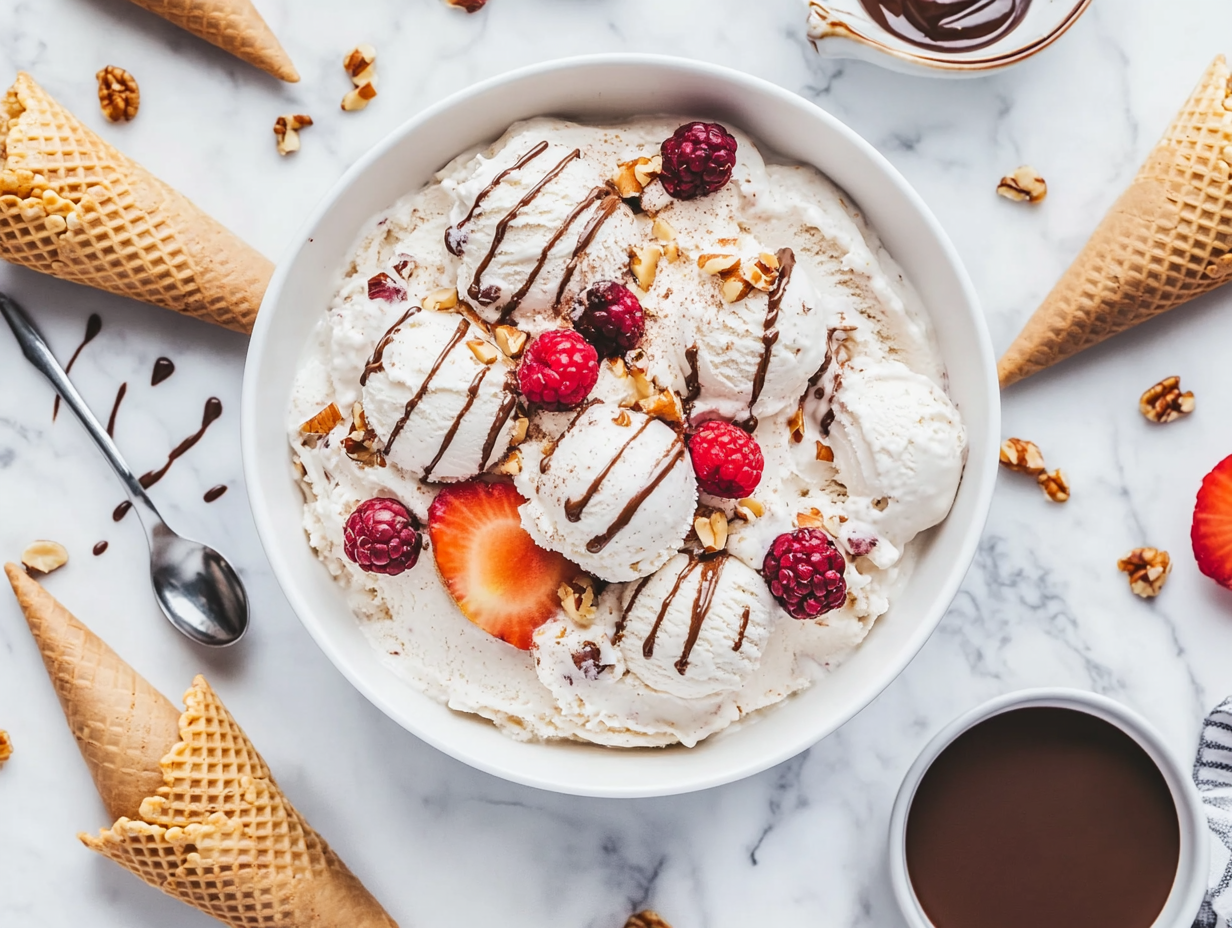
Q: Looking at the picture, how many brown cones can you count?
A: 5